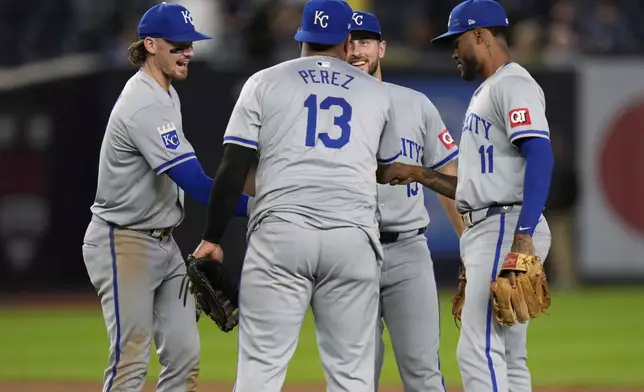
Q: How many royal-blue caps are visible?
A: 4